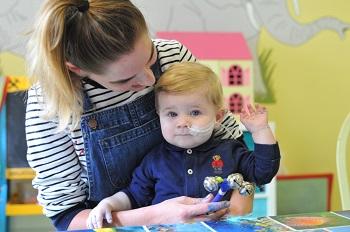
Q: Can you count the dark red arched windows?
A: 2